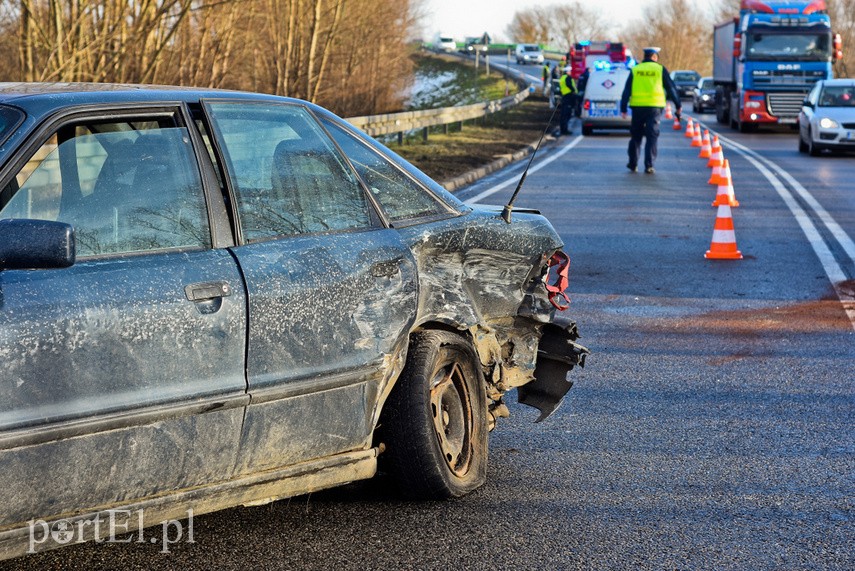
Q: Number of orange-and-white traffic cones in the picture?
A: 9